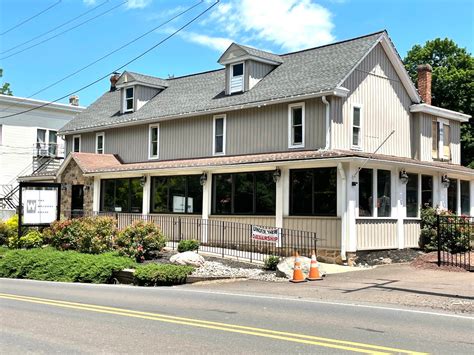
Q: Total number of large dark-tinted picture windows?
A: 4